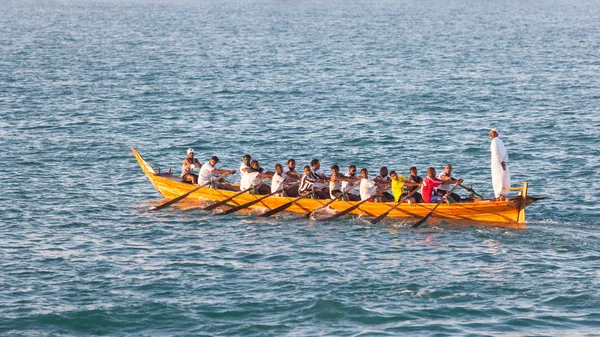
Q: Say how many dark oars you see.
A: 8